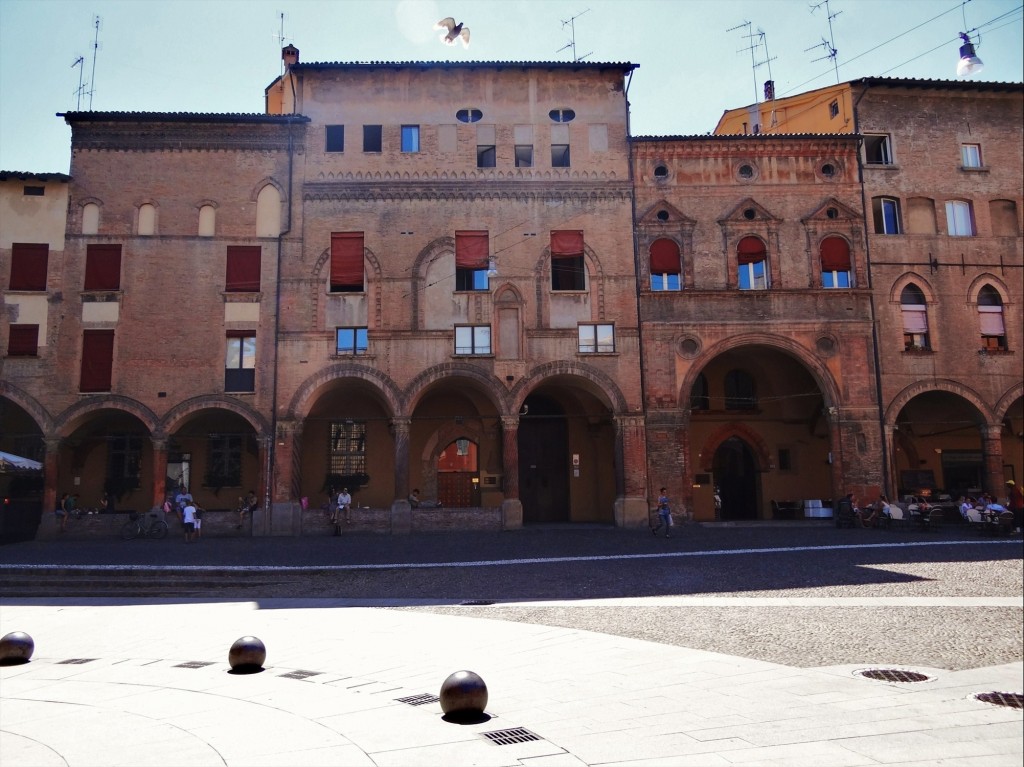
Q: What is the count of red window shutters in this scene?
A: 11